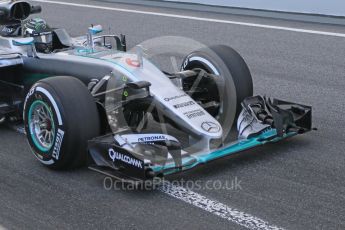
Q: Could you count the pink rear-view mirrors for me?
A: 0